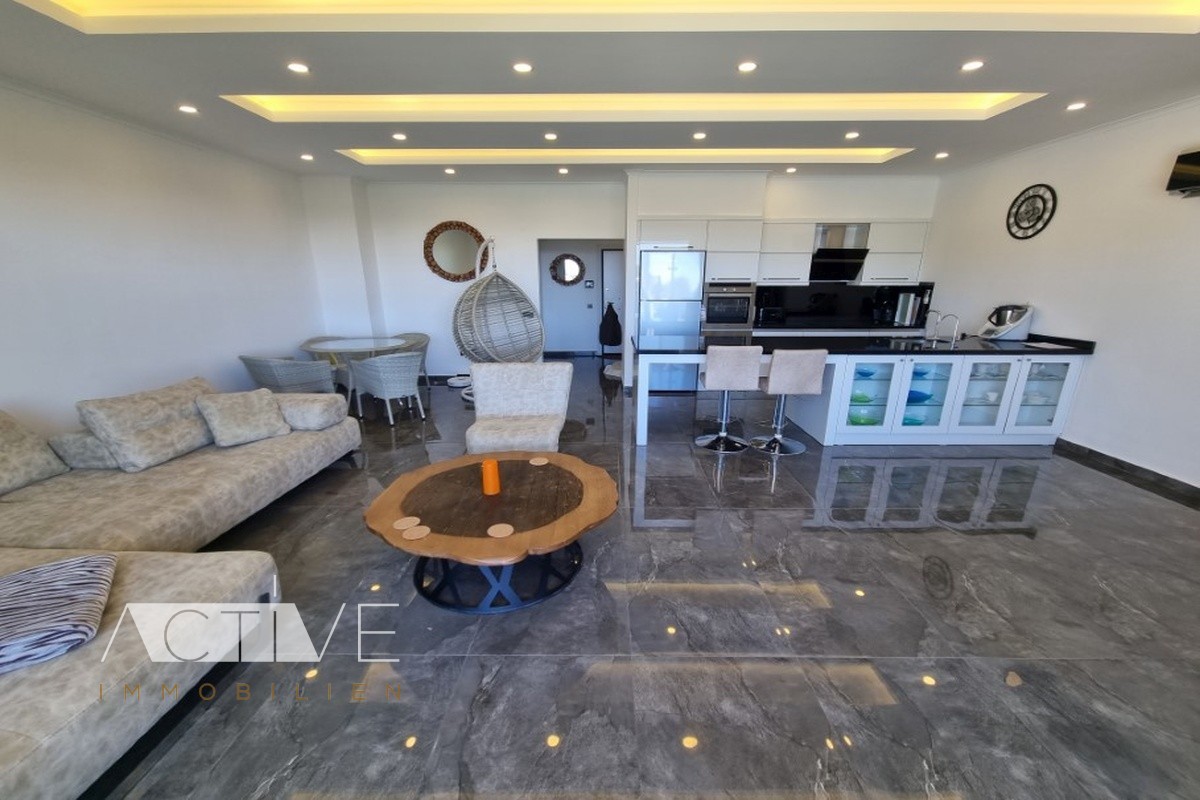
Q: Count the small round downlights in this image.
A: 15